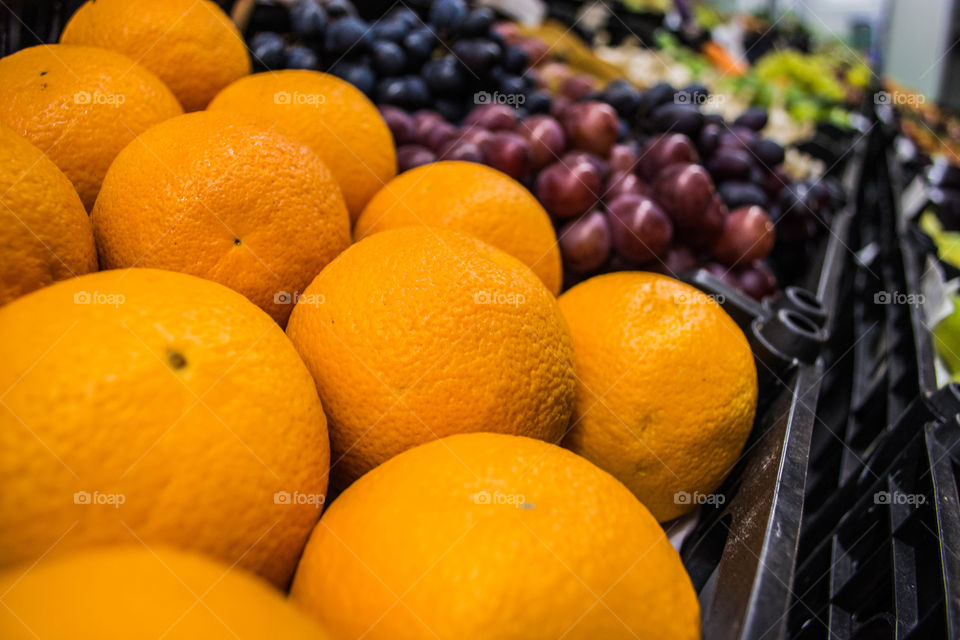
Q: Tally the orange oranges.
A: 11